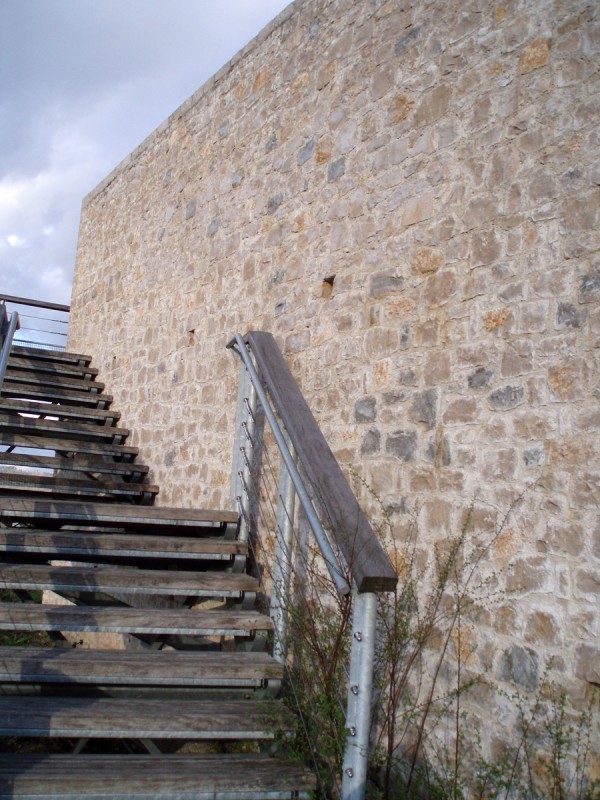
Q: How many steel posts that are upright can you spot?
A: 3